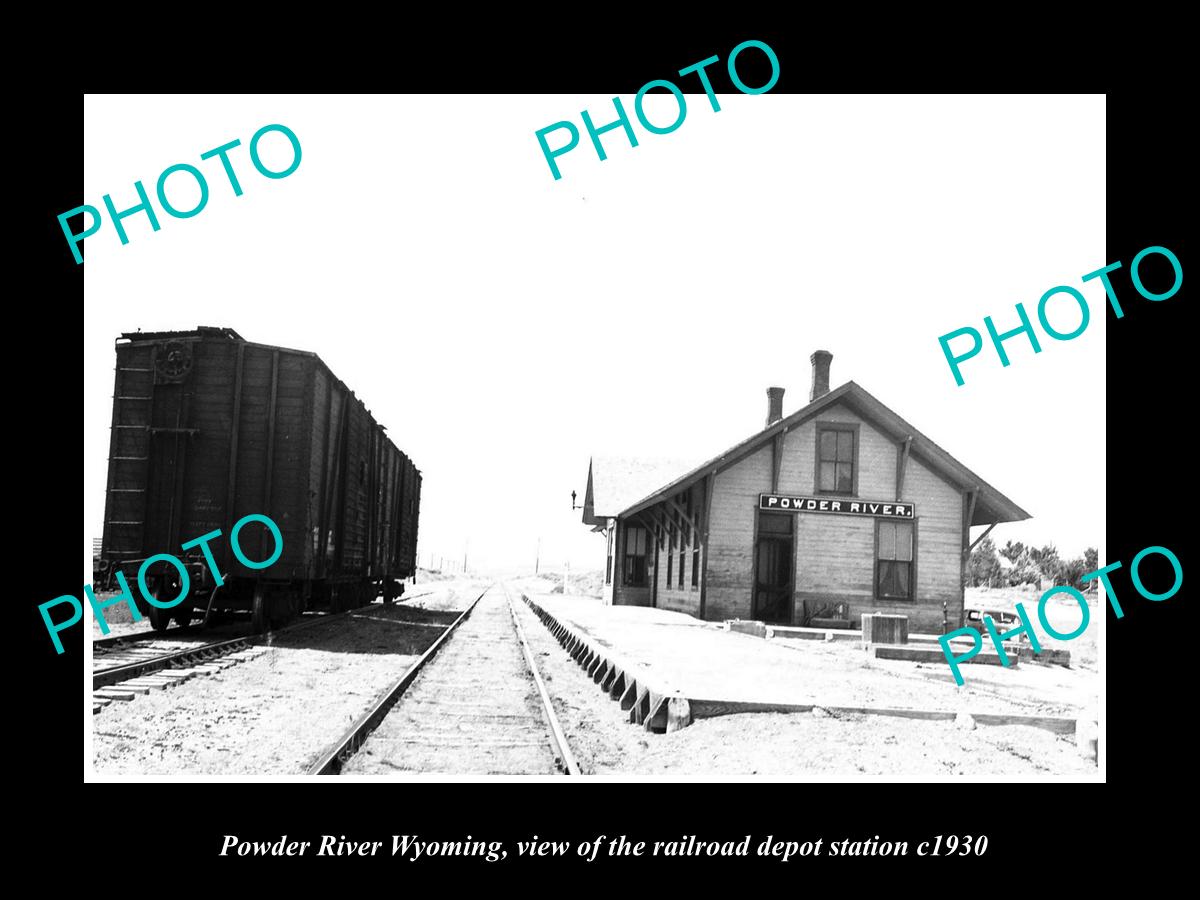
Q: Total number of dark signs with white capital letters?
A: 1